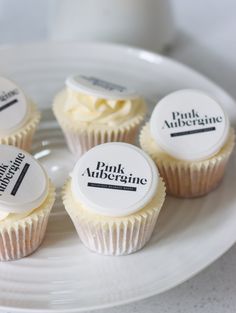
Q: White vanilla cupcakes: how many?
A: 5